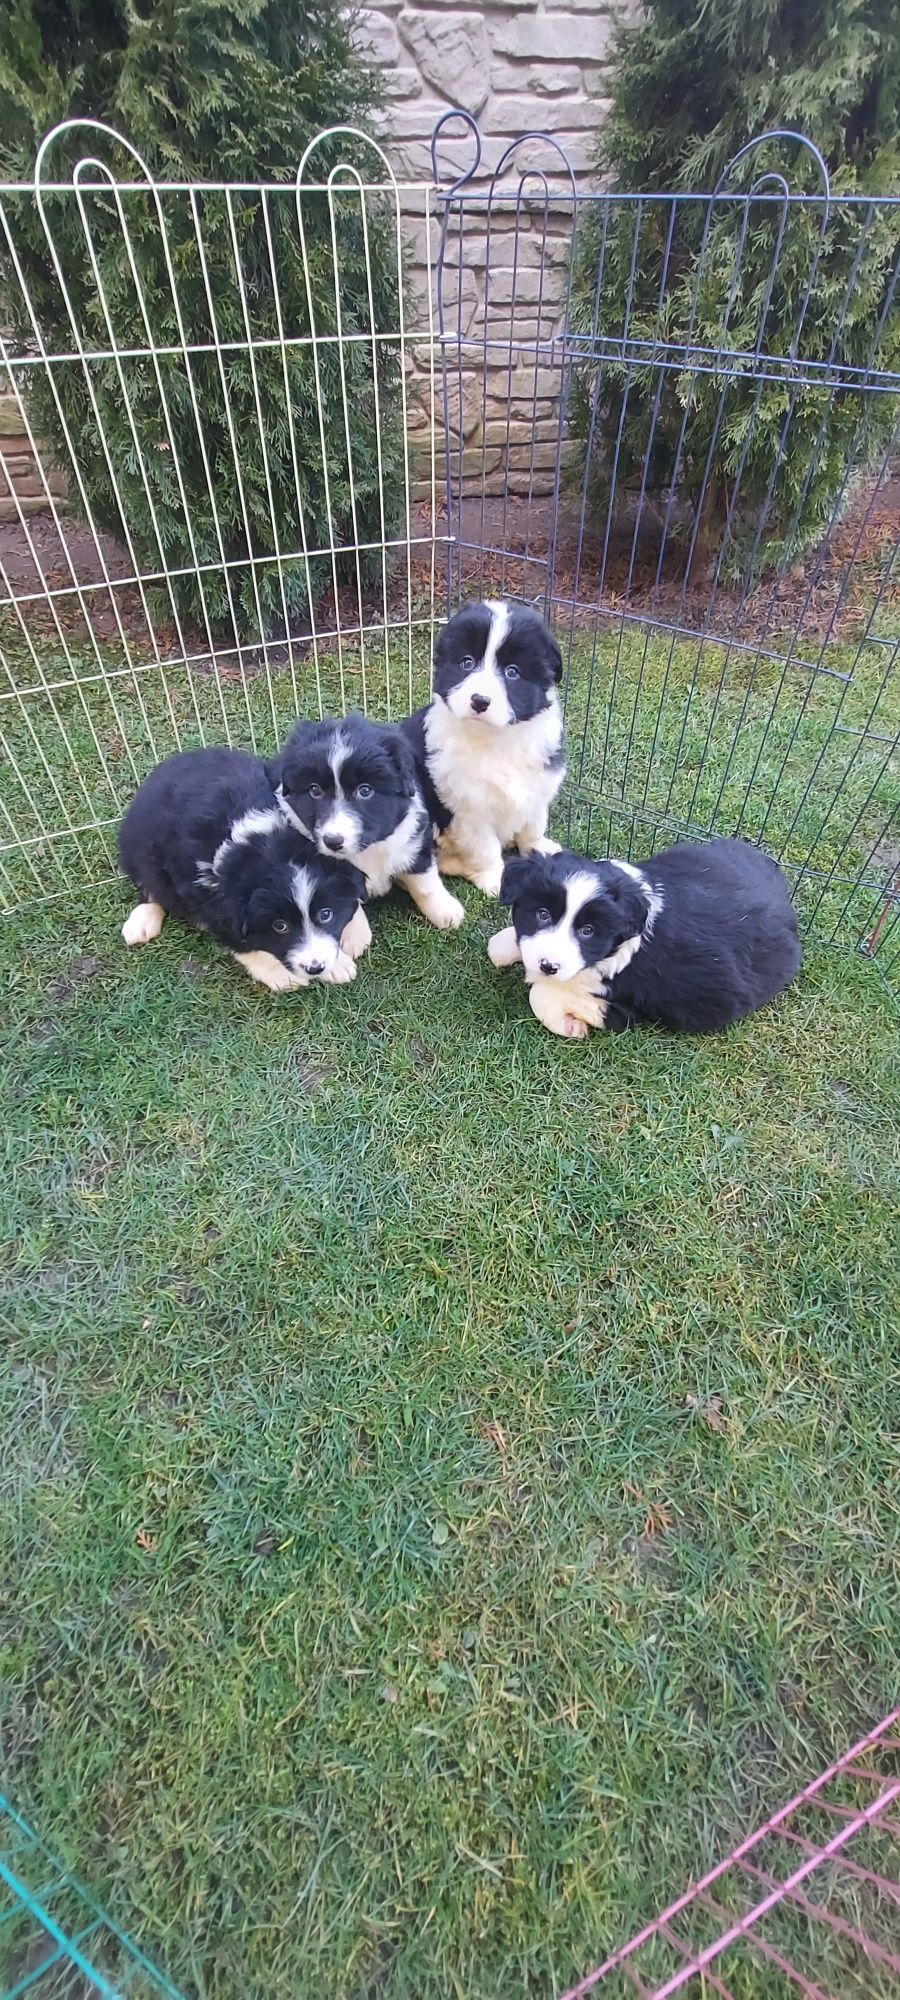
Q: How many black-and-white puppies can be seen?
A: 4